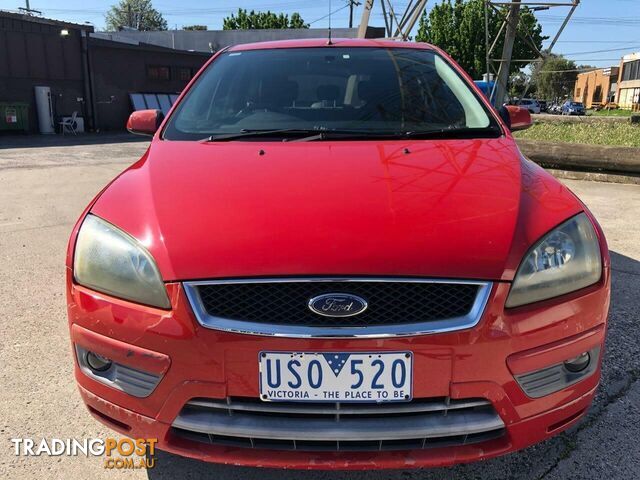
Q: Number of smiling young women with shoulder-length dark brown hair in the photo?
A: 0